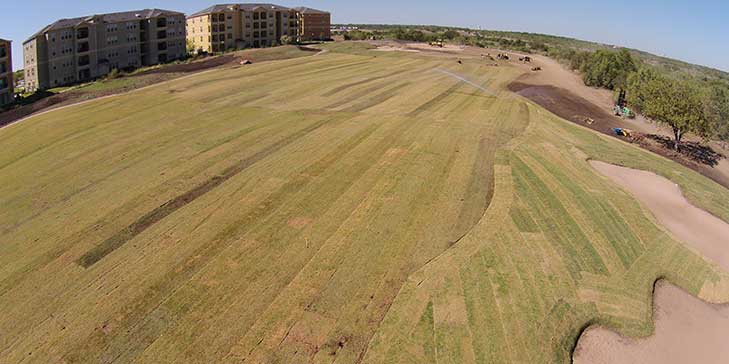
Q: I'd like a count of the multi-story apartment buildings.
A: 4